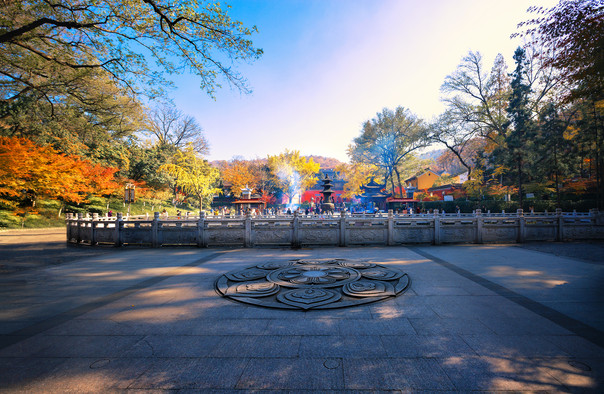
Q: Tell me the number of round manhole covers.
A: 3